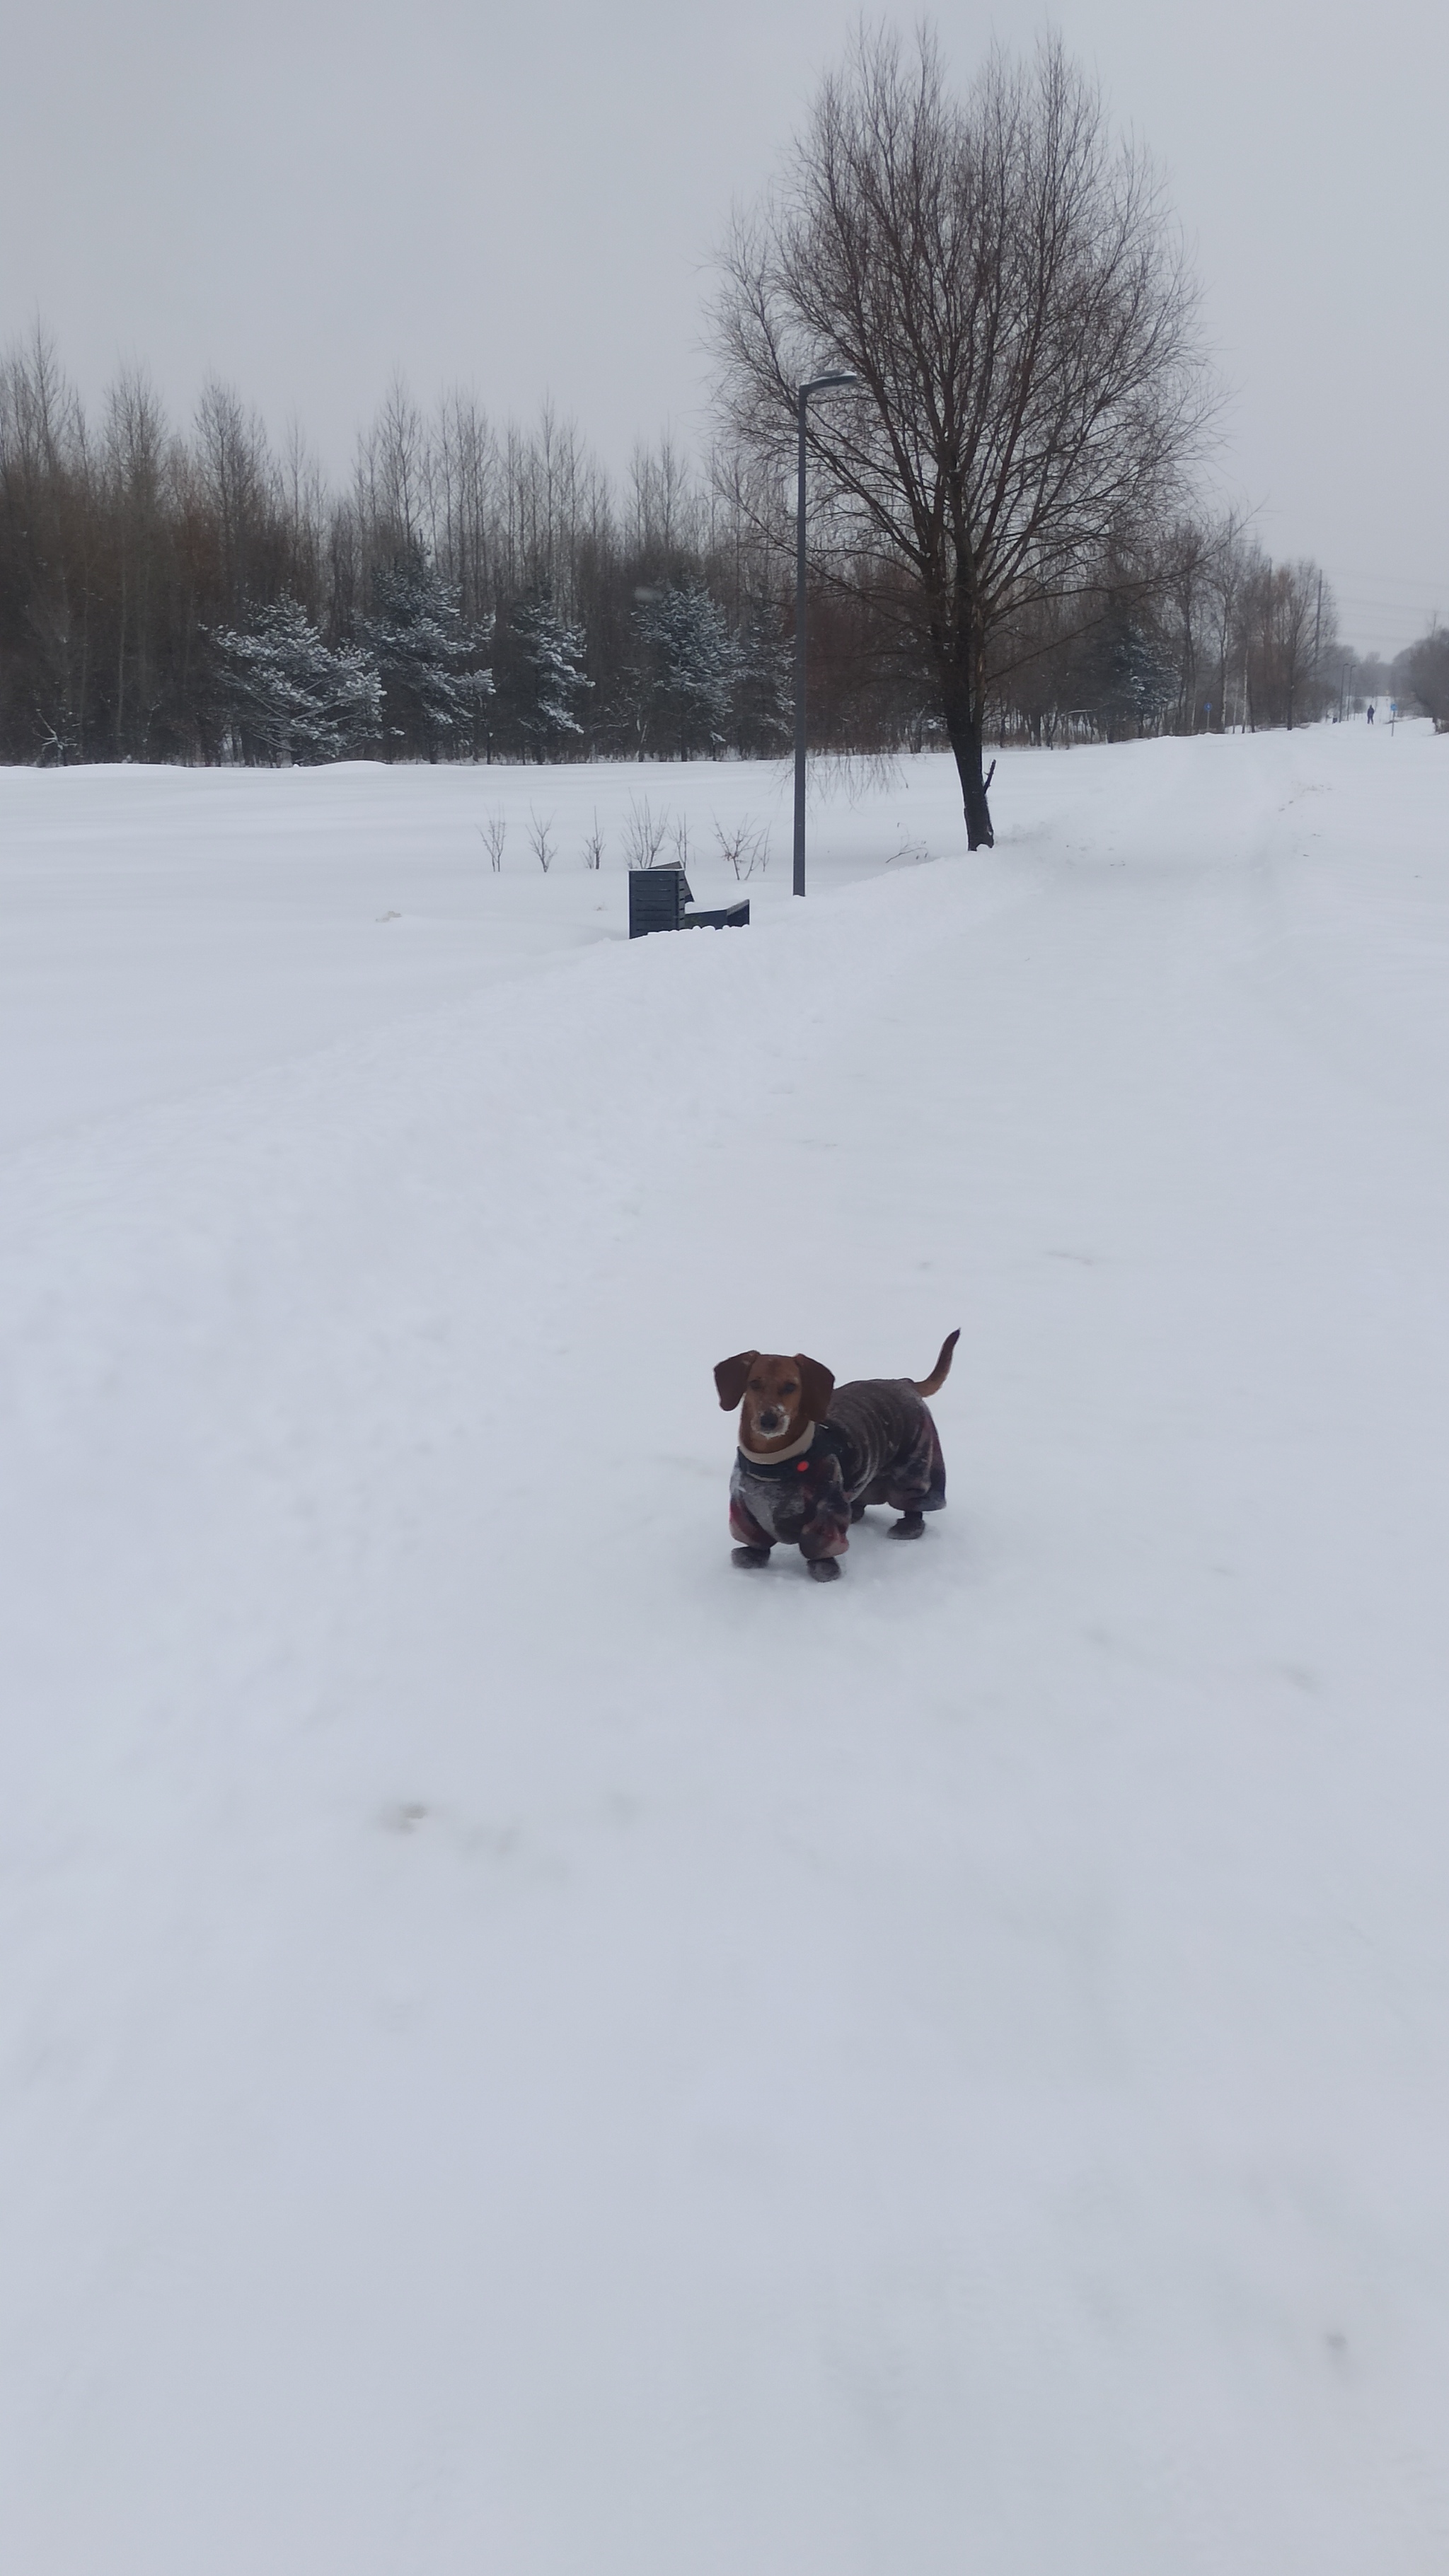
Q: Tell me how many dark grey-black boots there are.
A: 4